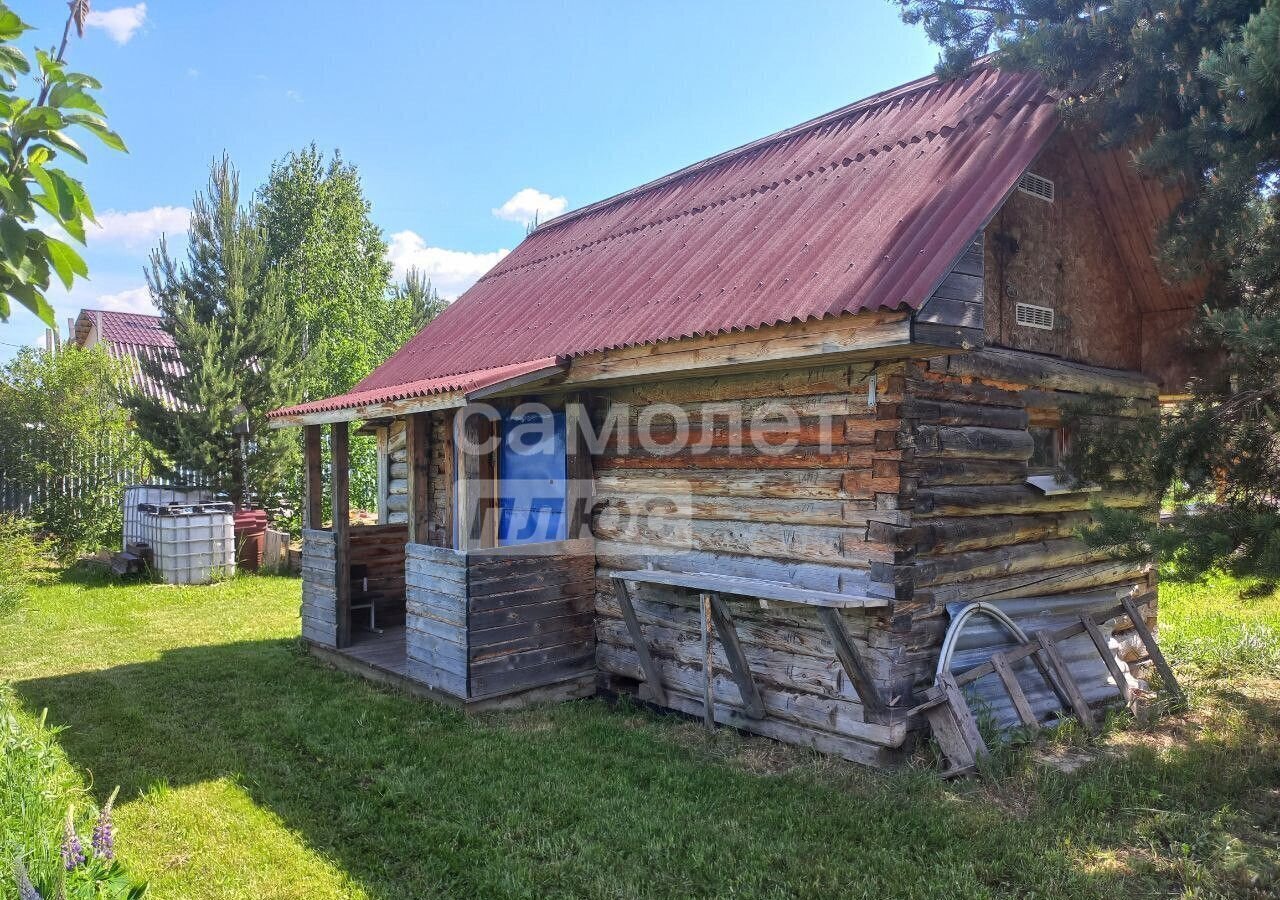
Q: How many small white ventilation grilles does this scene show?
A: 2